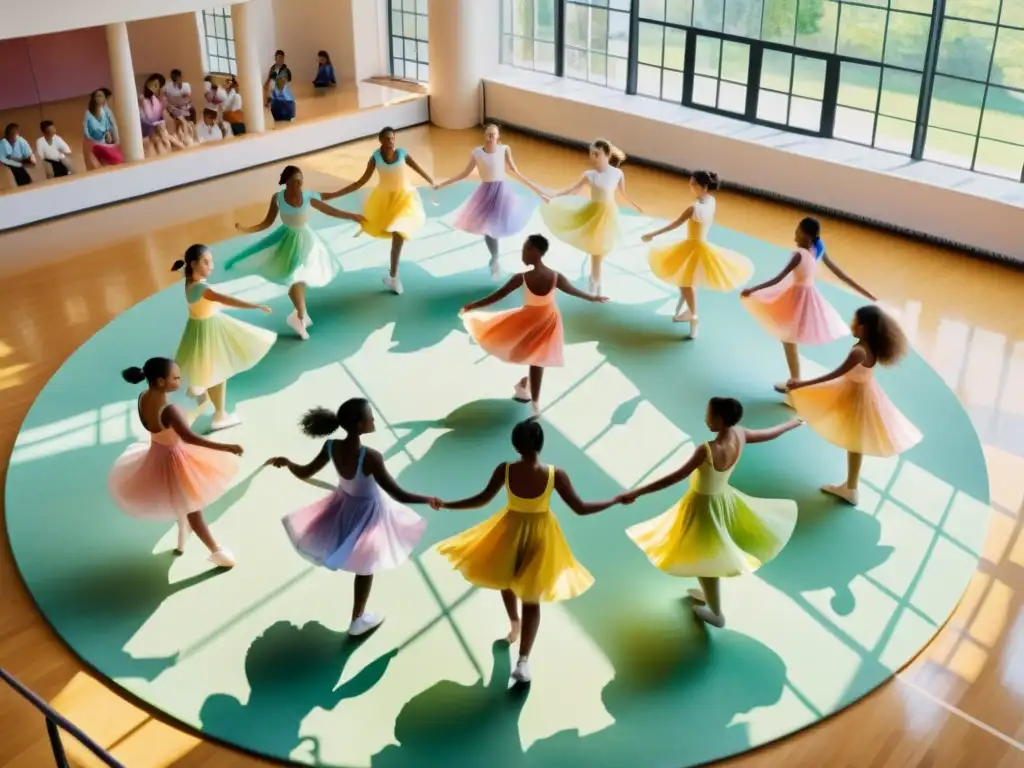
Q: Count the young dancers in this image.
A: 13